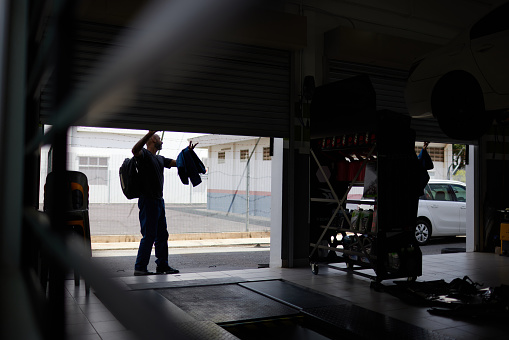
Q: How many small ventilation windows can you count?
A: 3